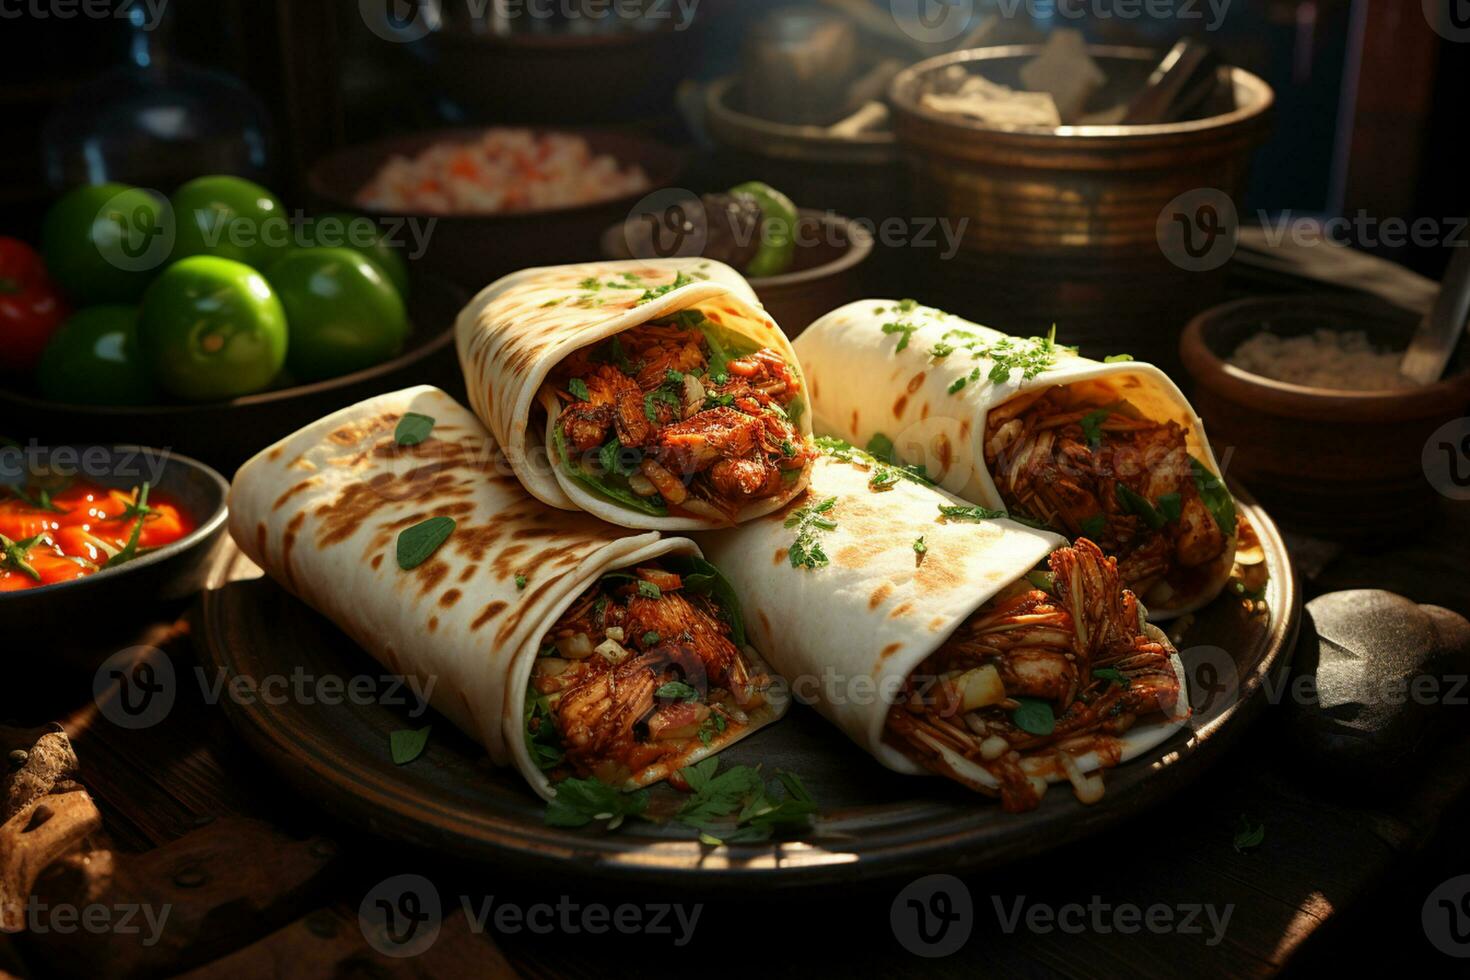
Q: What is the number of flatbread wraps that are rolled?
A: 4